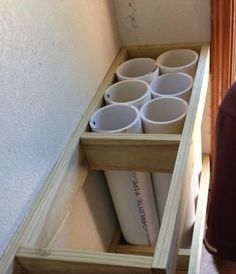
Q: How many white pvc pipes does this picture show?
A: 6